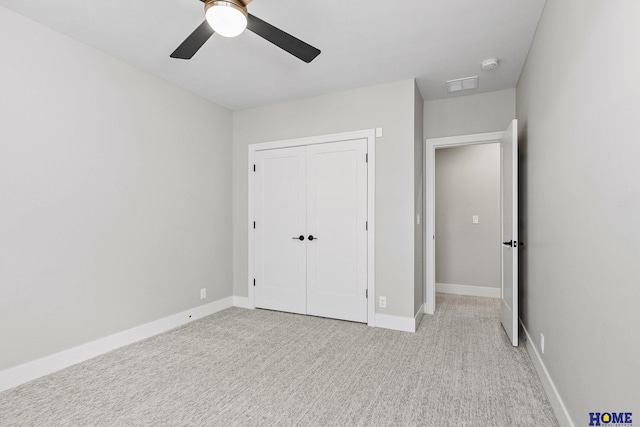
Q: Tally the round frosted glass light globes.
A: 1